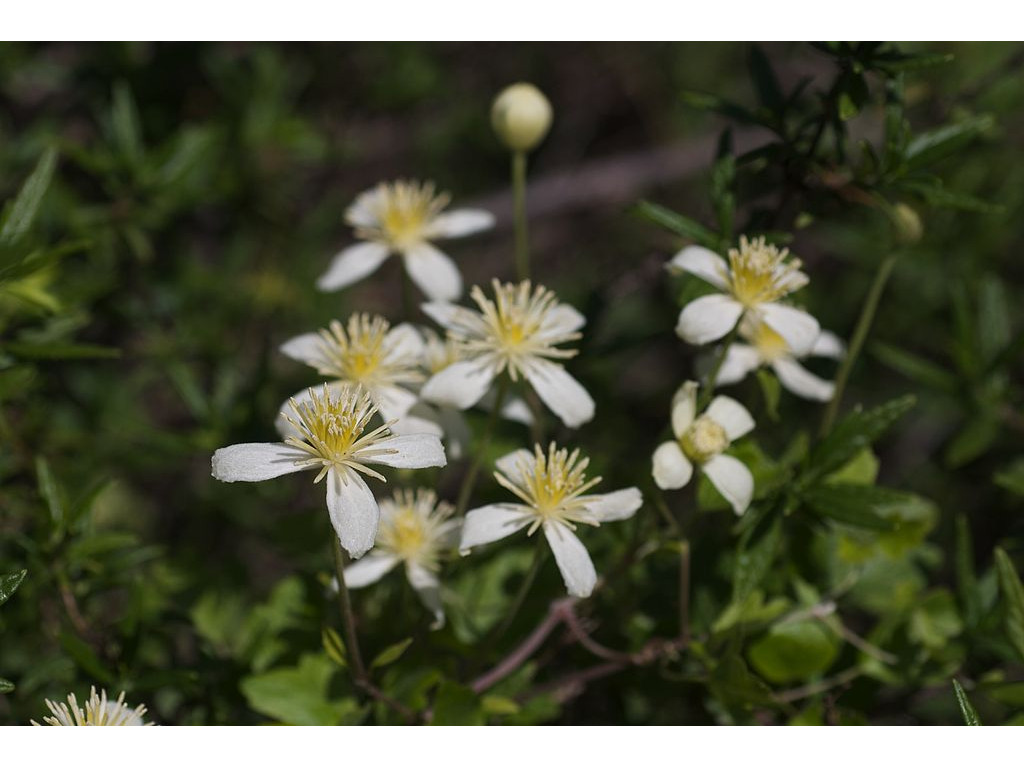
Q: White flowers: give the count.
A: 11